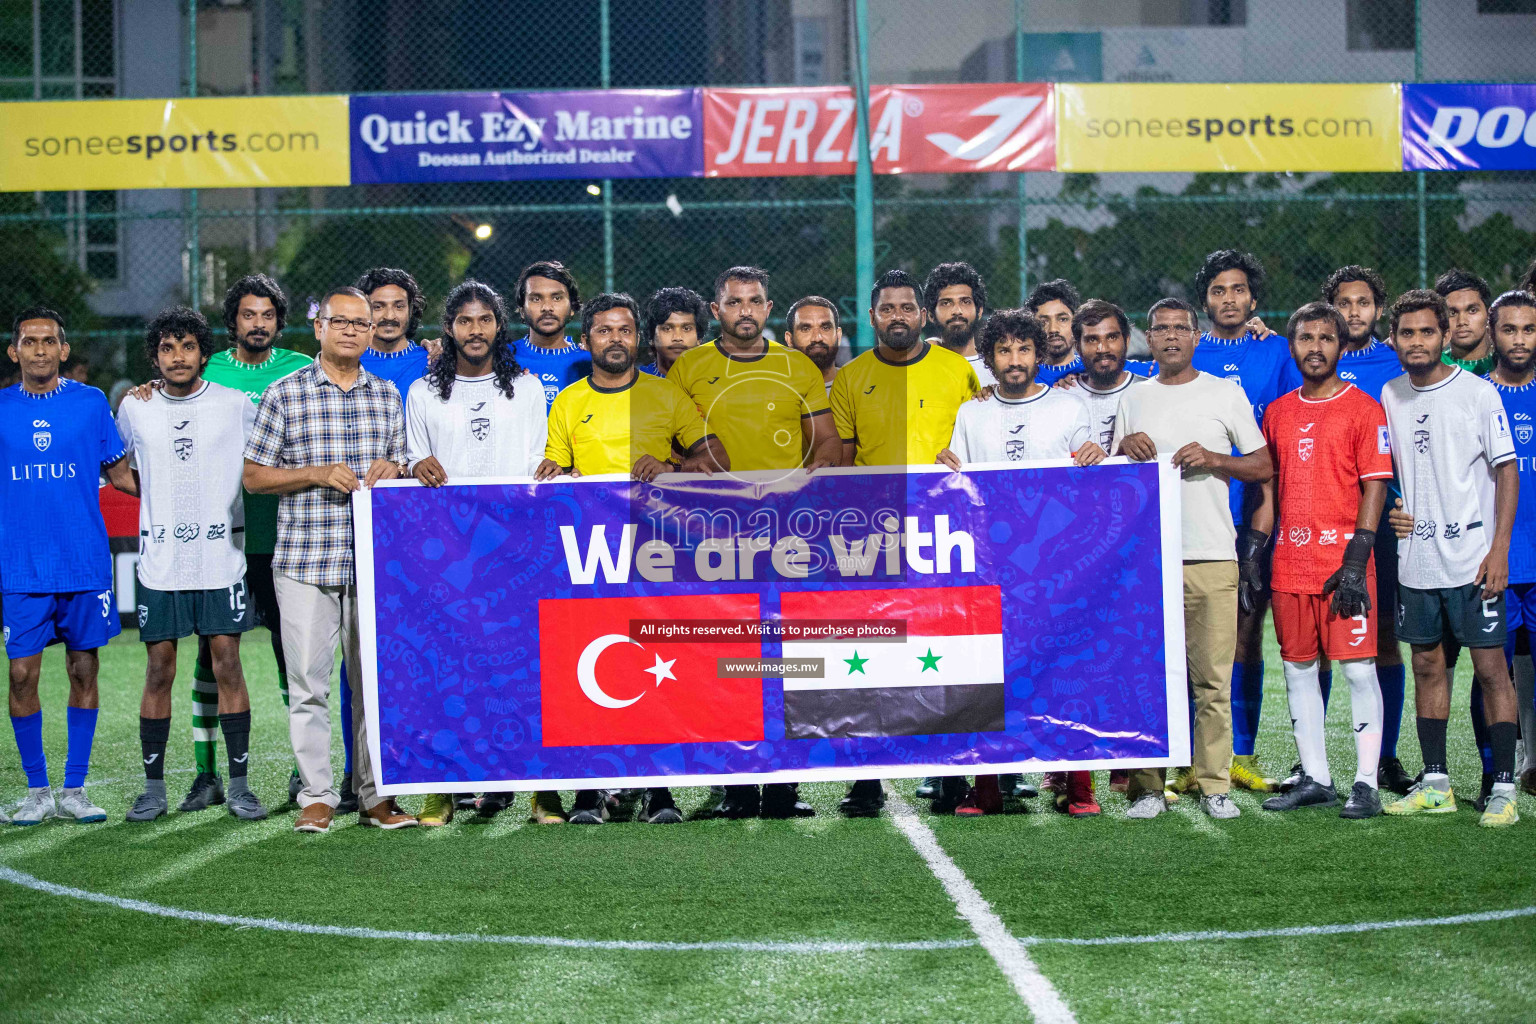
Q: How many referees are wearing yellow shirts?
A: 3